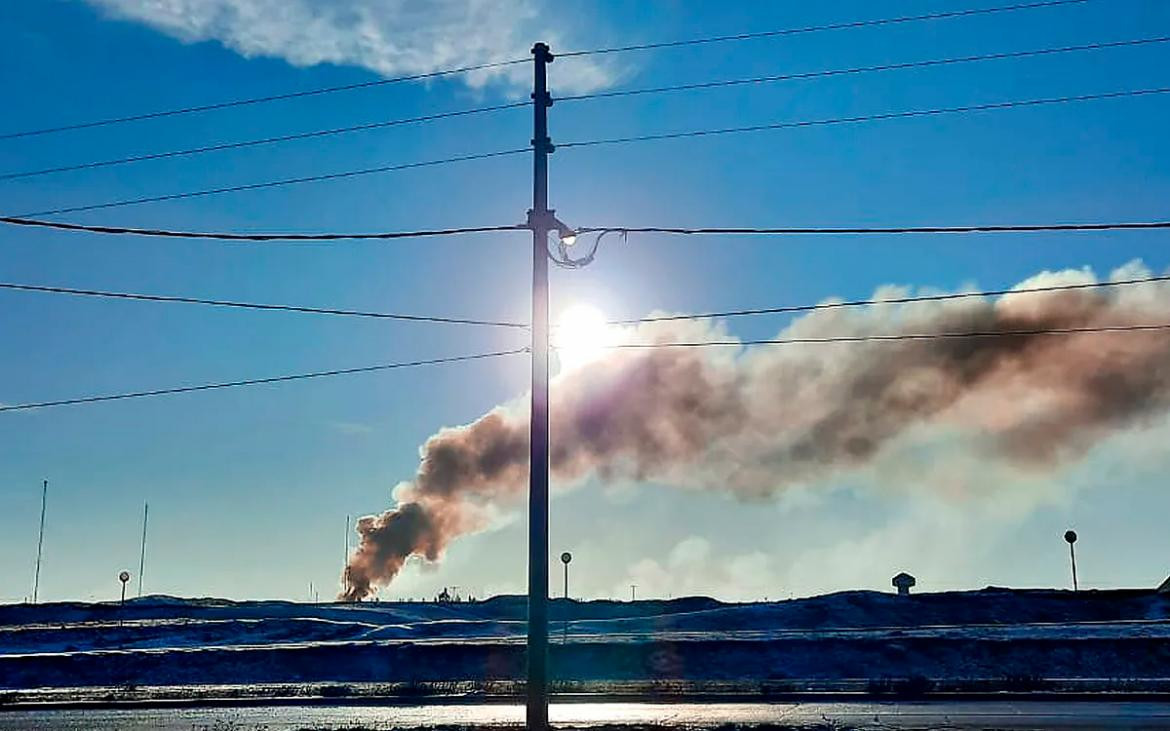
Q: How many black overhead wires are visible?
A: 6